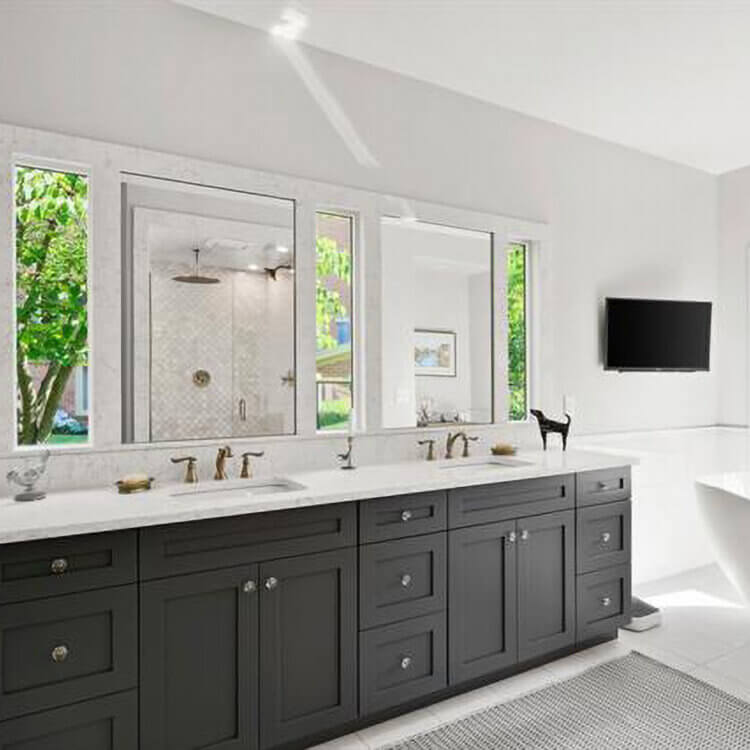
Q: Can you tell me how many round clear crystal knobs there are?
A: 12